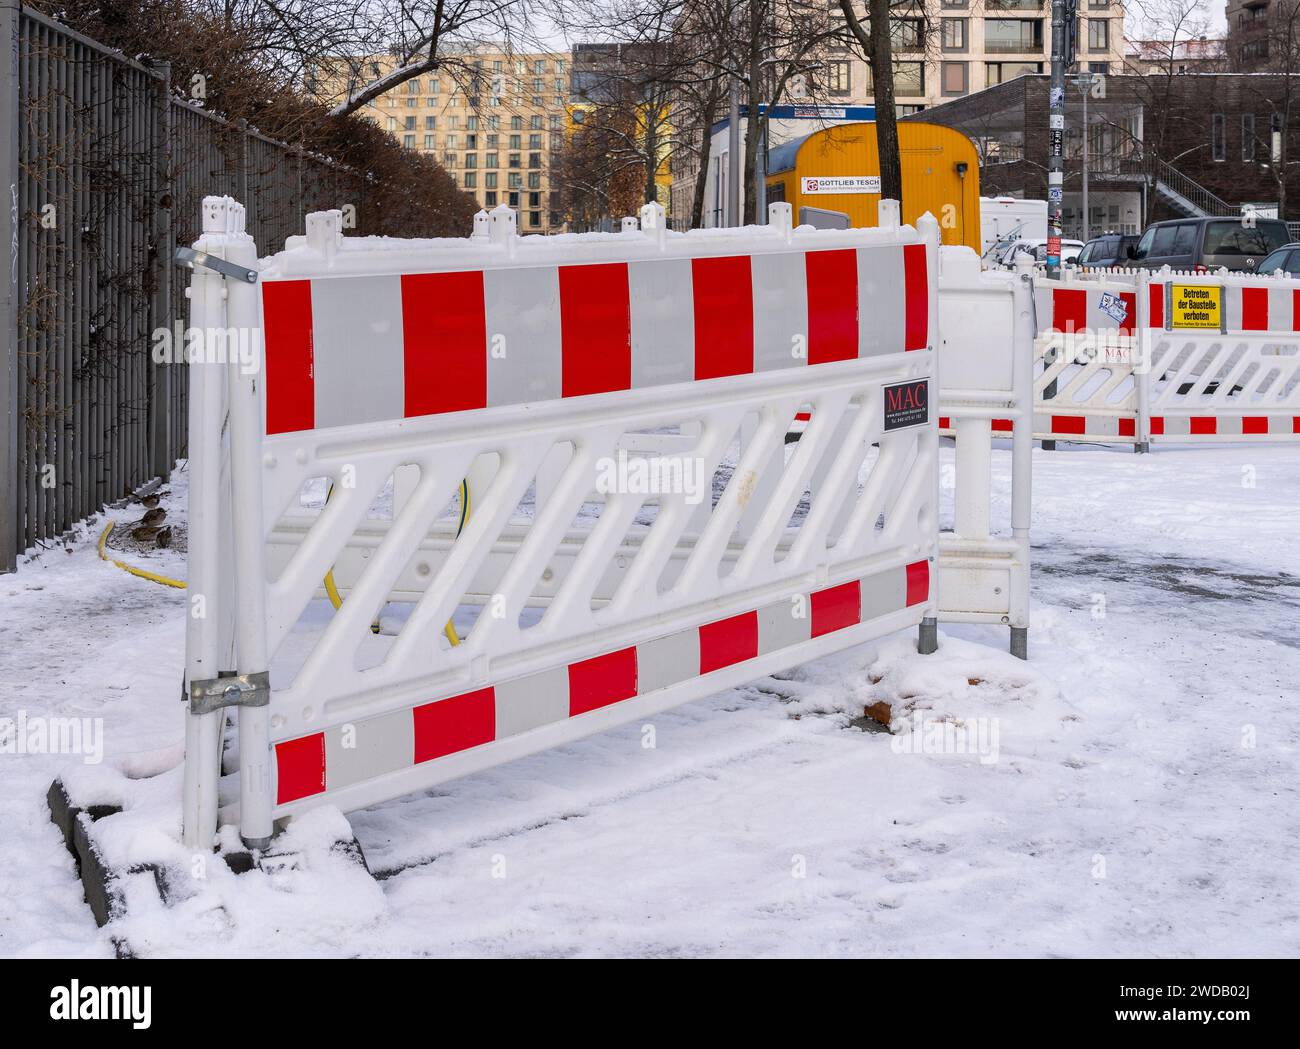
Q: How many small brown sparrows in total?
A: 4